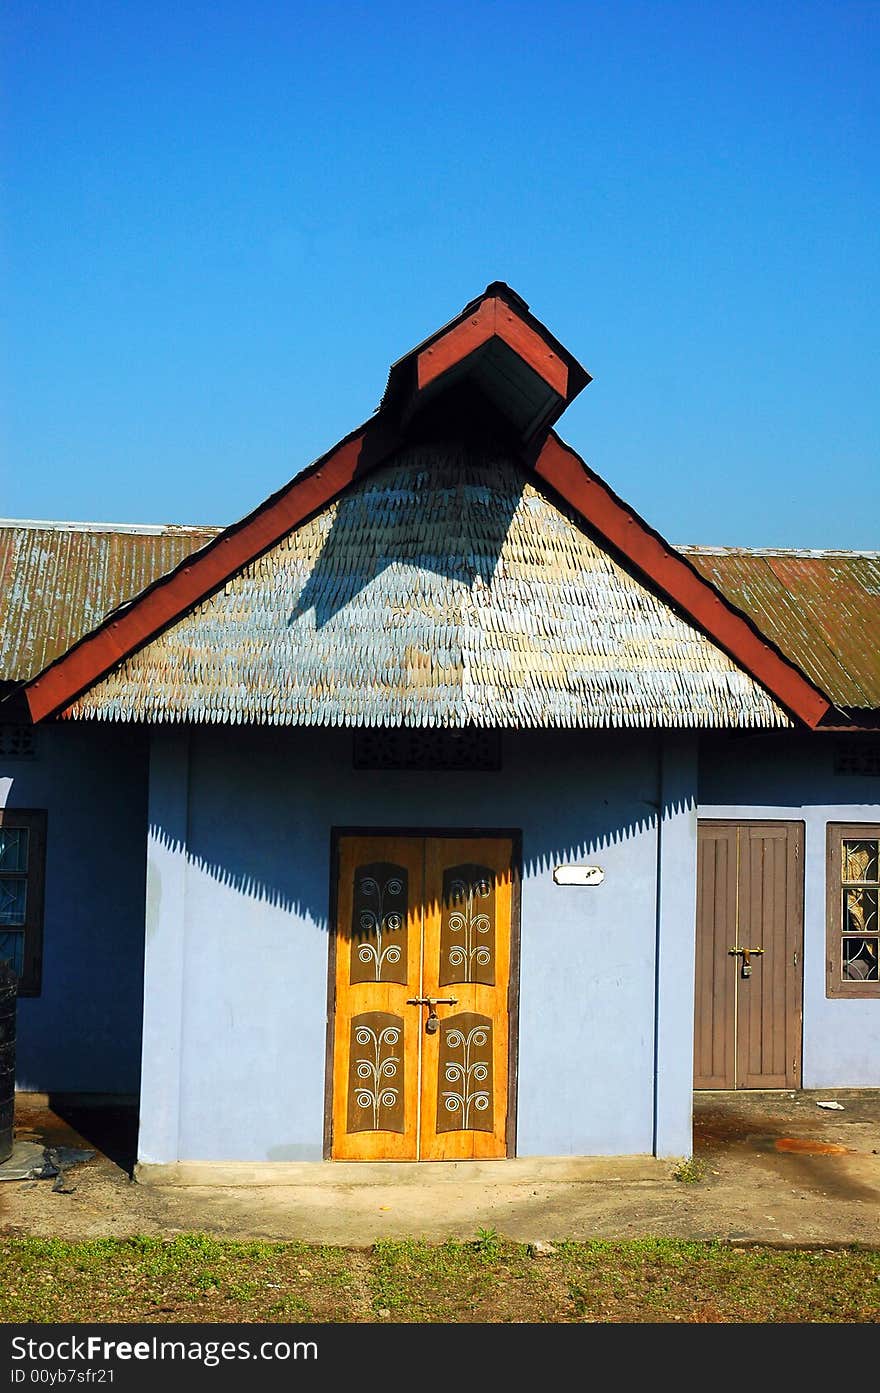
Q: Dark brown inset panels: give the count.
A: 4